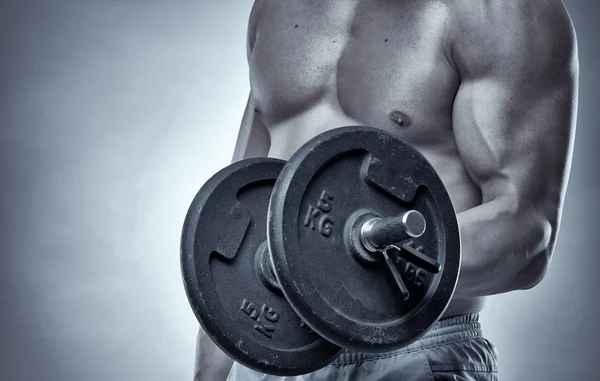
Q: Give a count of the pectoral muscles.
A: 2